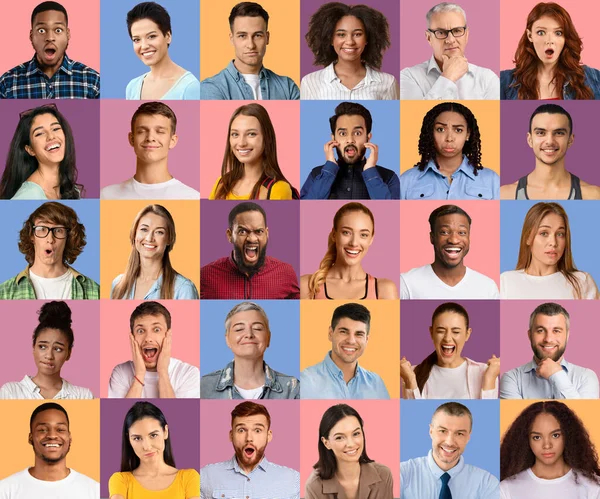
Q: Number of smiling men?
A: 7